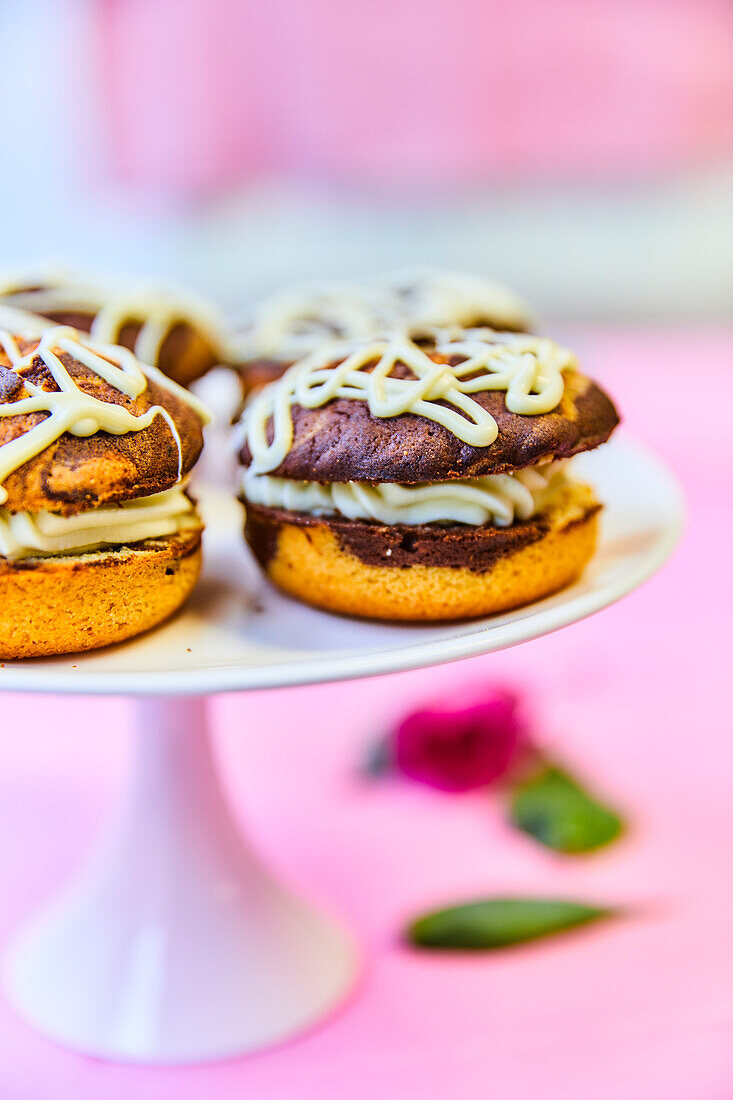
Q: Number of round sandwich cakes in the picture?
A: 4